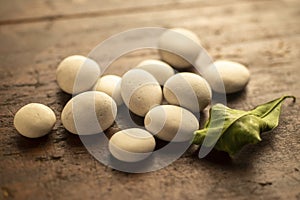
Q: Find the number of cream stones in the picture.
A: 11